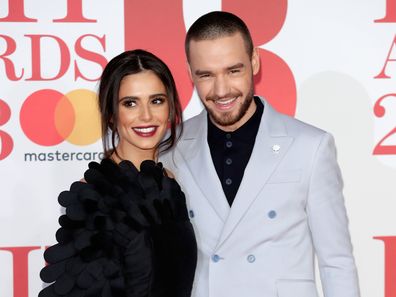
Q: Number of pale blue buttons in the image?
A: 4